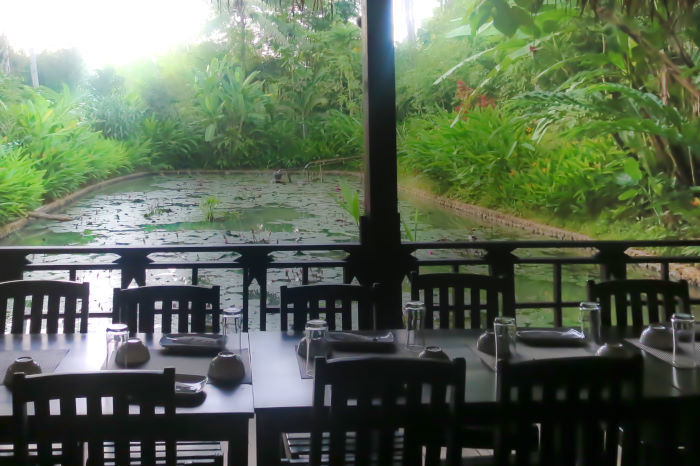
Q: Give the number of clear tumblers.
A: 7